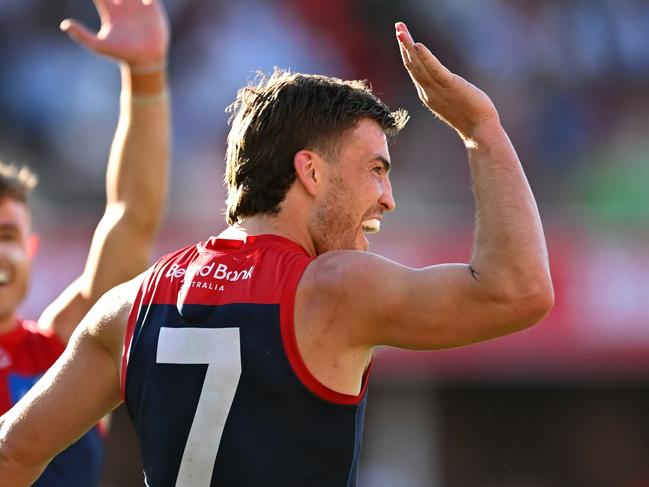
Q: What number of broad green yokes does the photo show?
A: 0